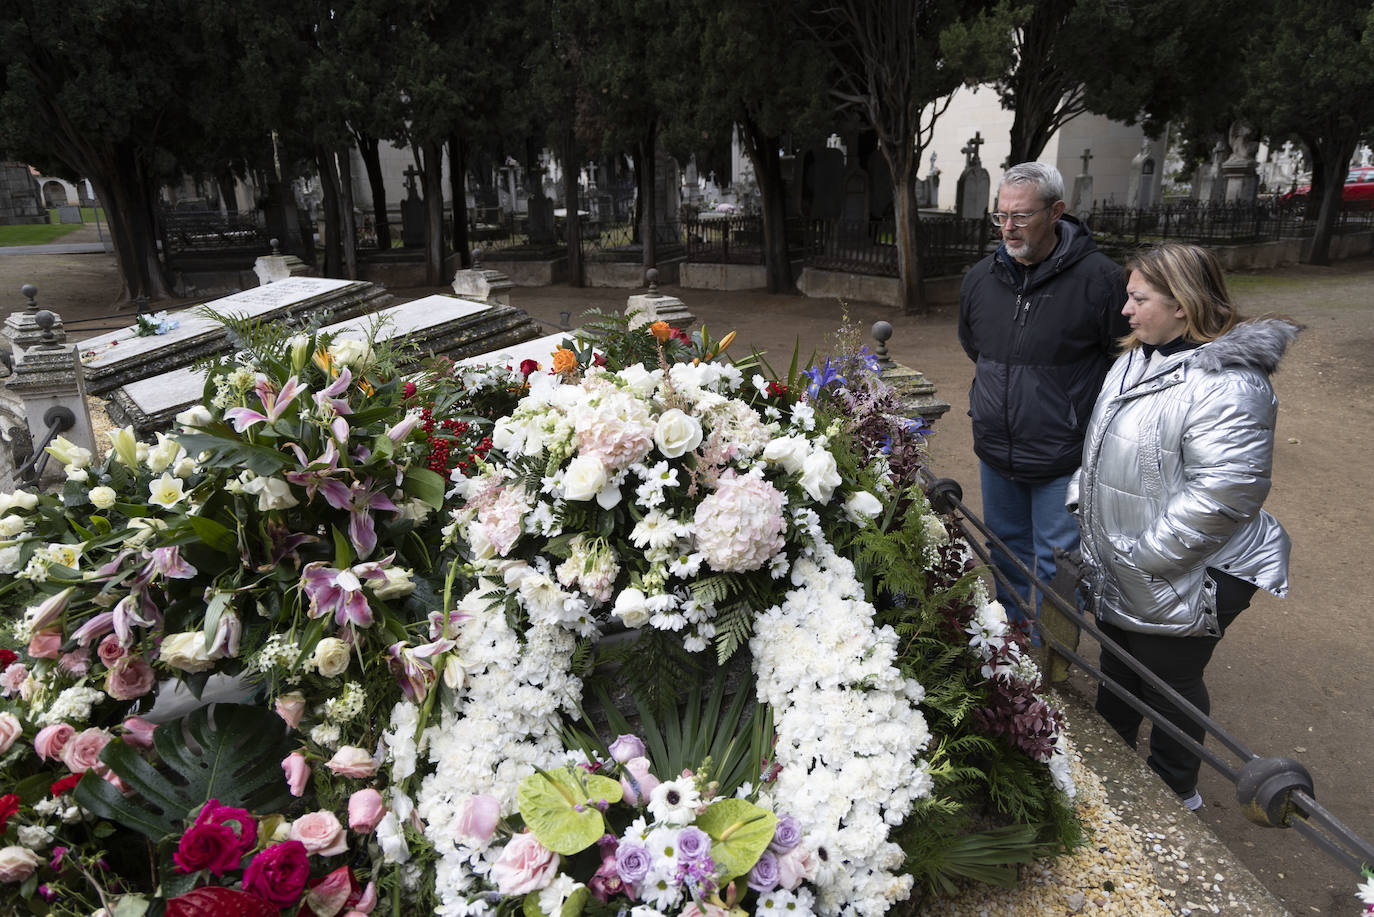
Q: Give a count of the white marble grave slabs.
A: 3